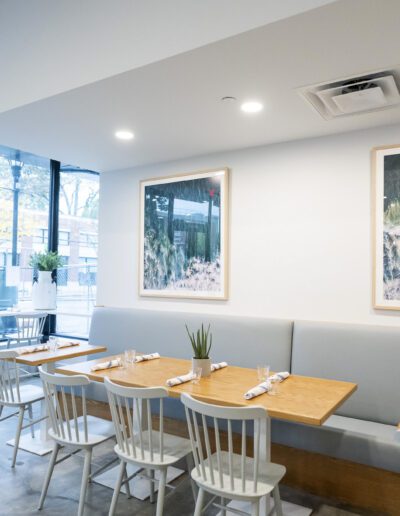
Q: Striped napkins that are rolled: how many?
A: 8